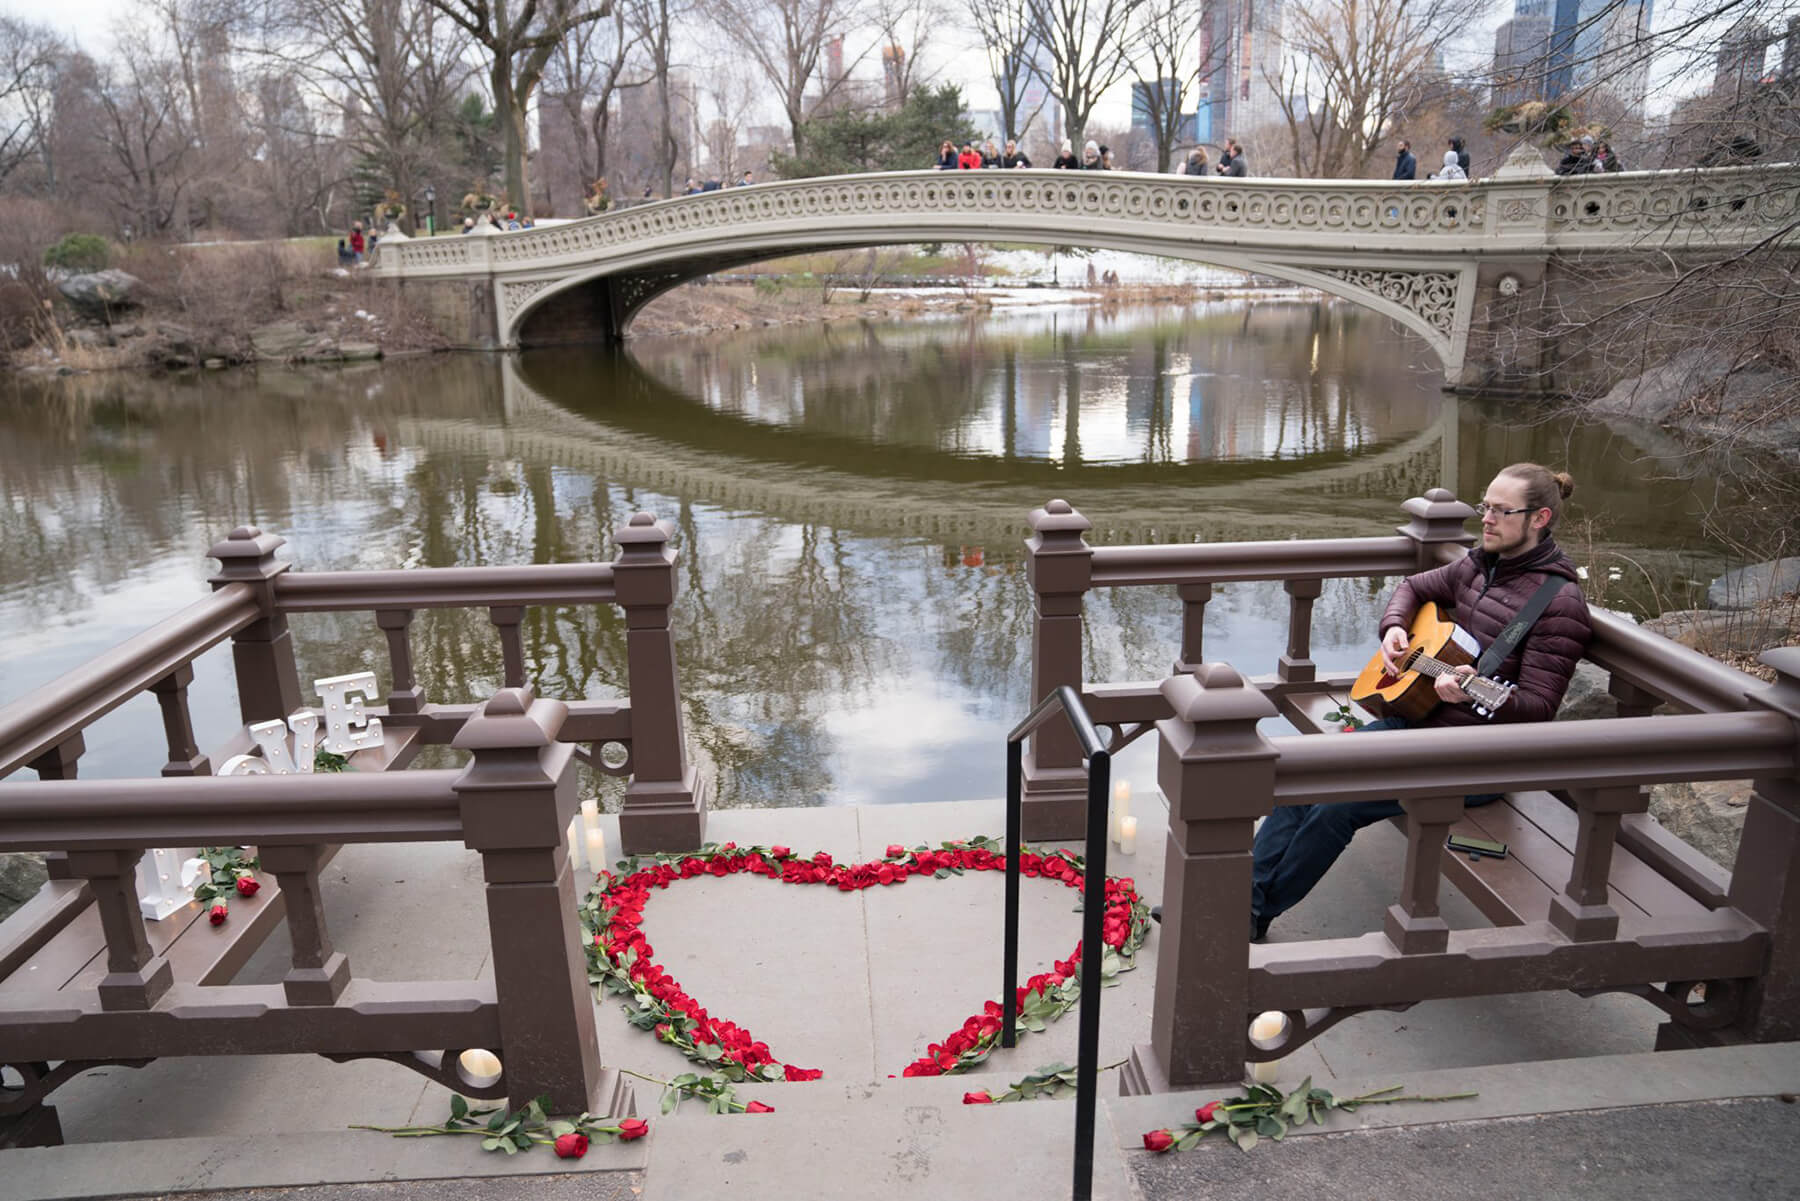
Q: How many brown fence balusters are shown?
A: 11